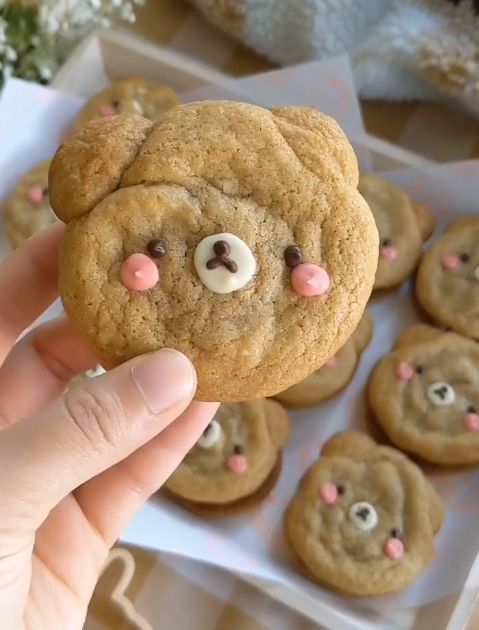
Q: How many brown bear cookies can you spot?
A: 9